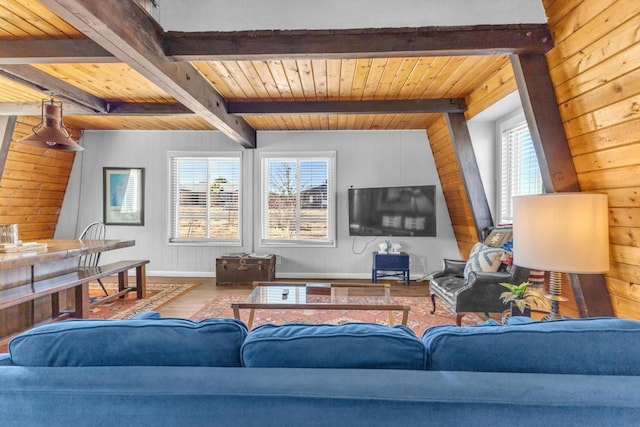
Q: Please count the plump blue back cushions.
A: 3